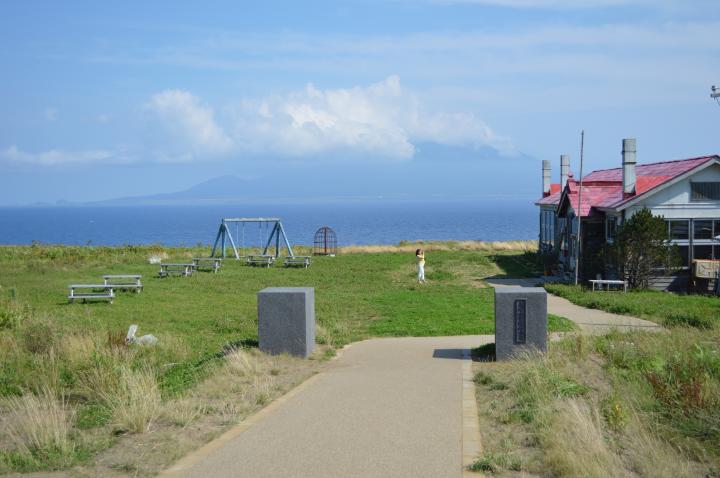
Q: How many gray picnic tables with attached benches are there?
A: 6